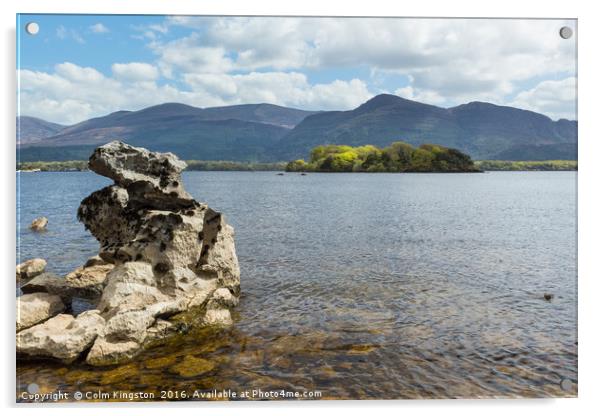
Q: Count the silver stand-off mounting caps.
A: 4